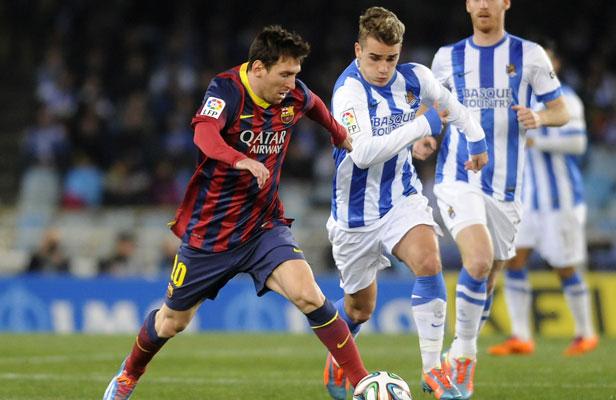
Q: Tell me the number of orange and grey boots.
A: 3